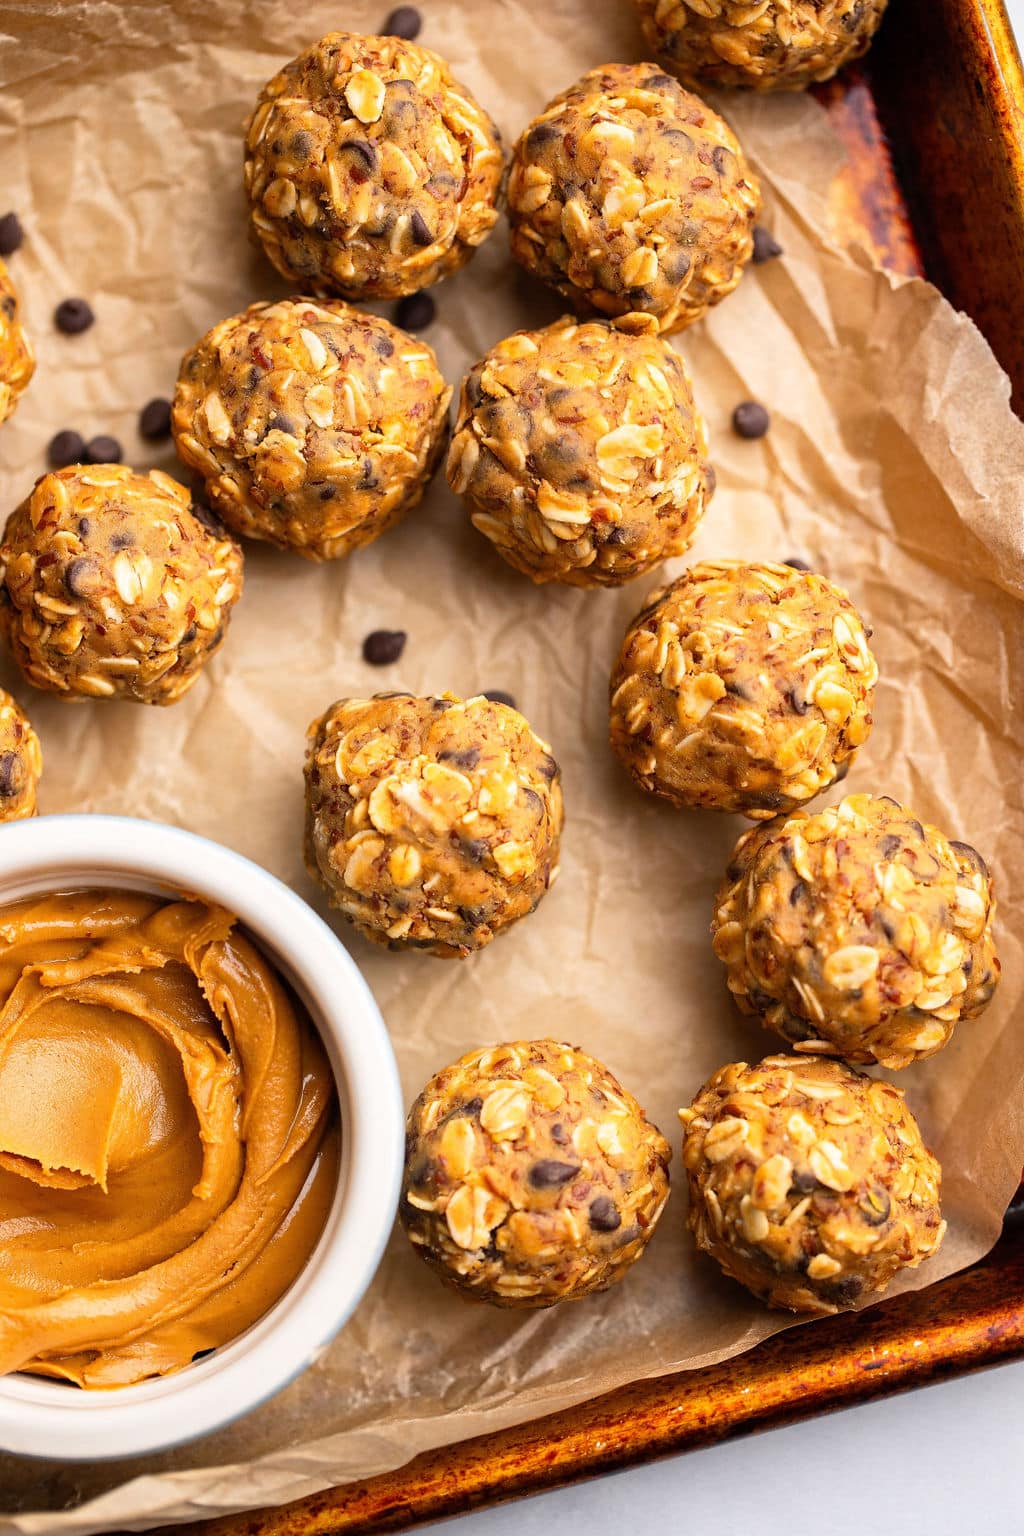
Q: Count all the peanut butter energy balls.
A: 13